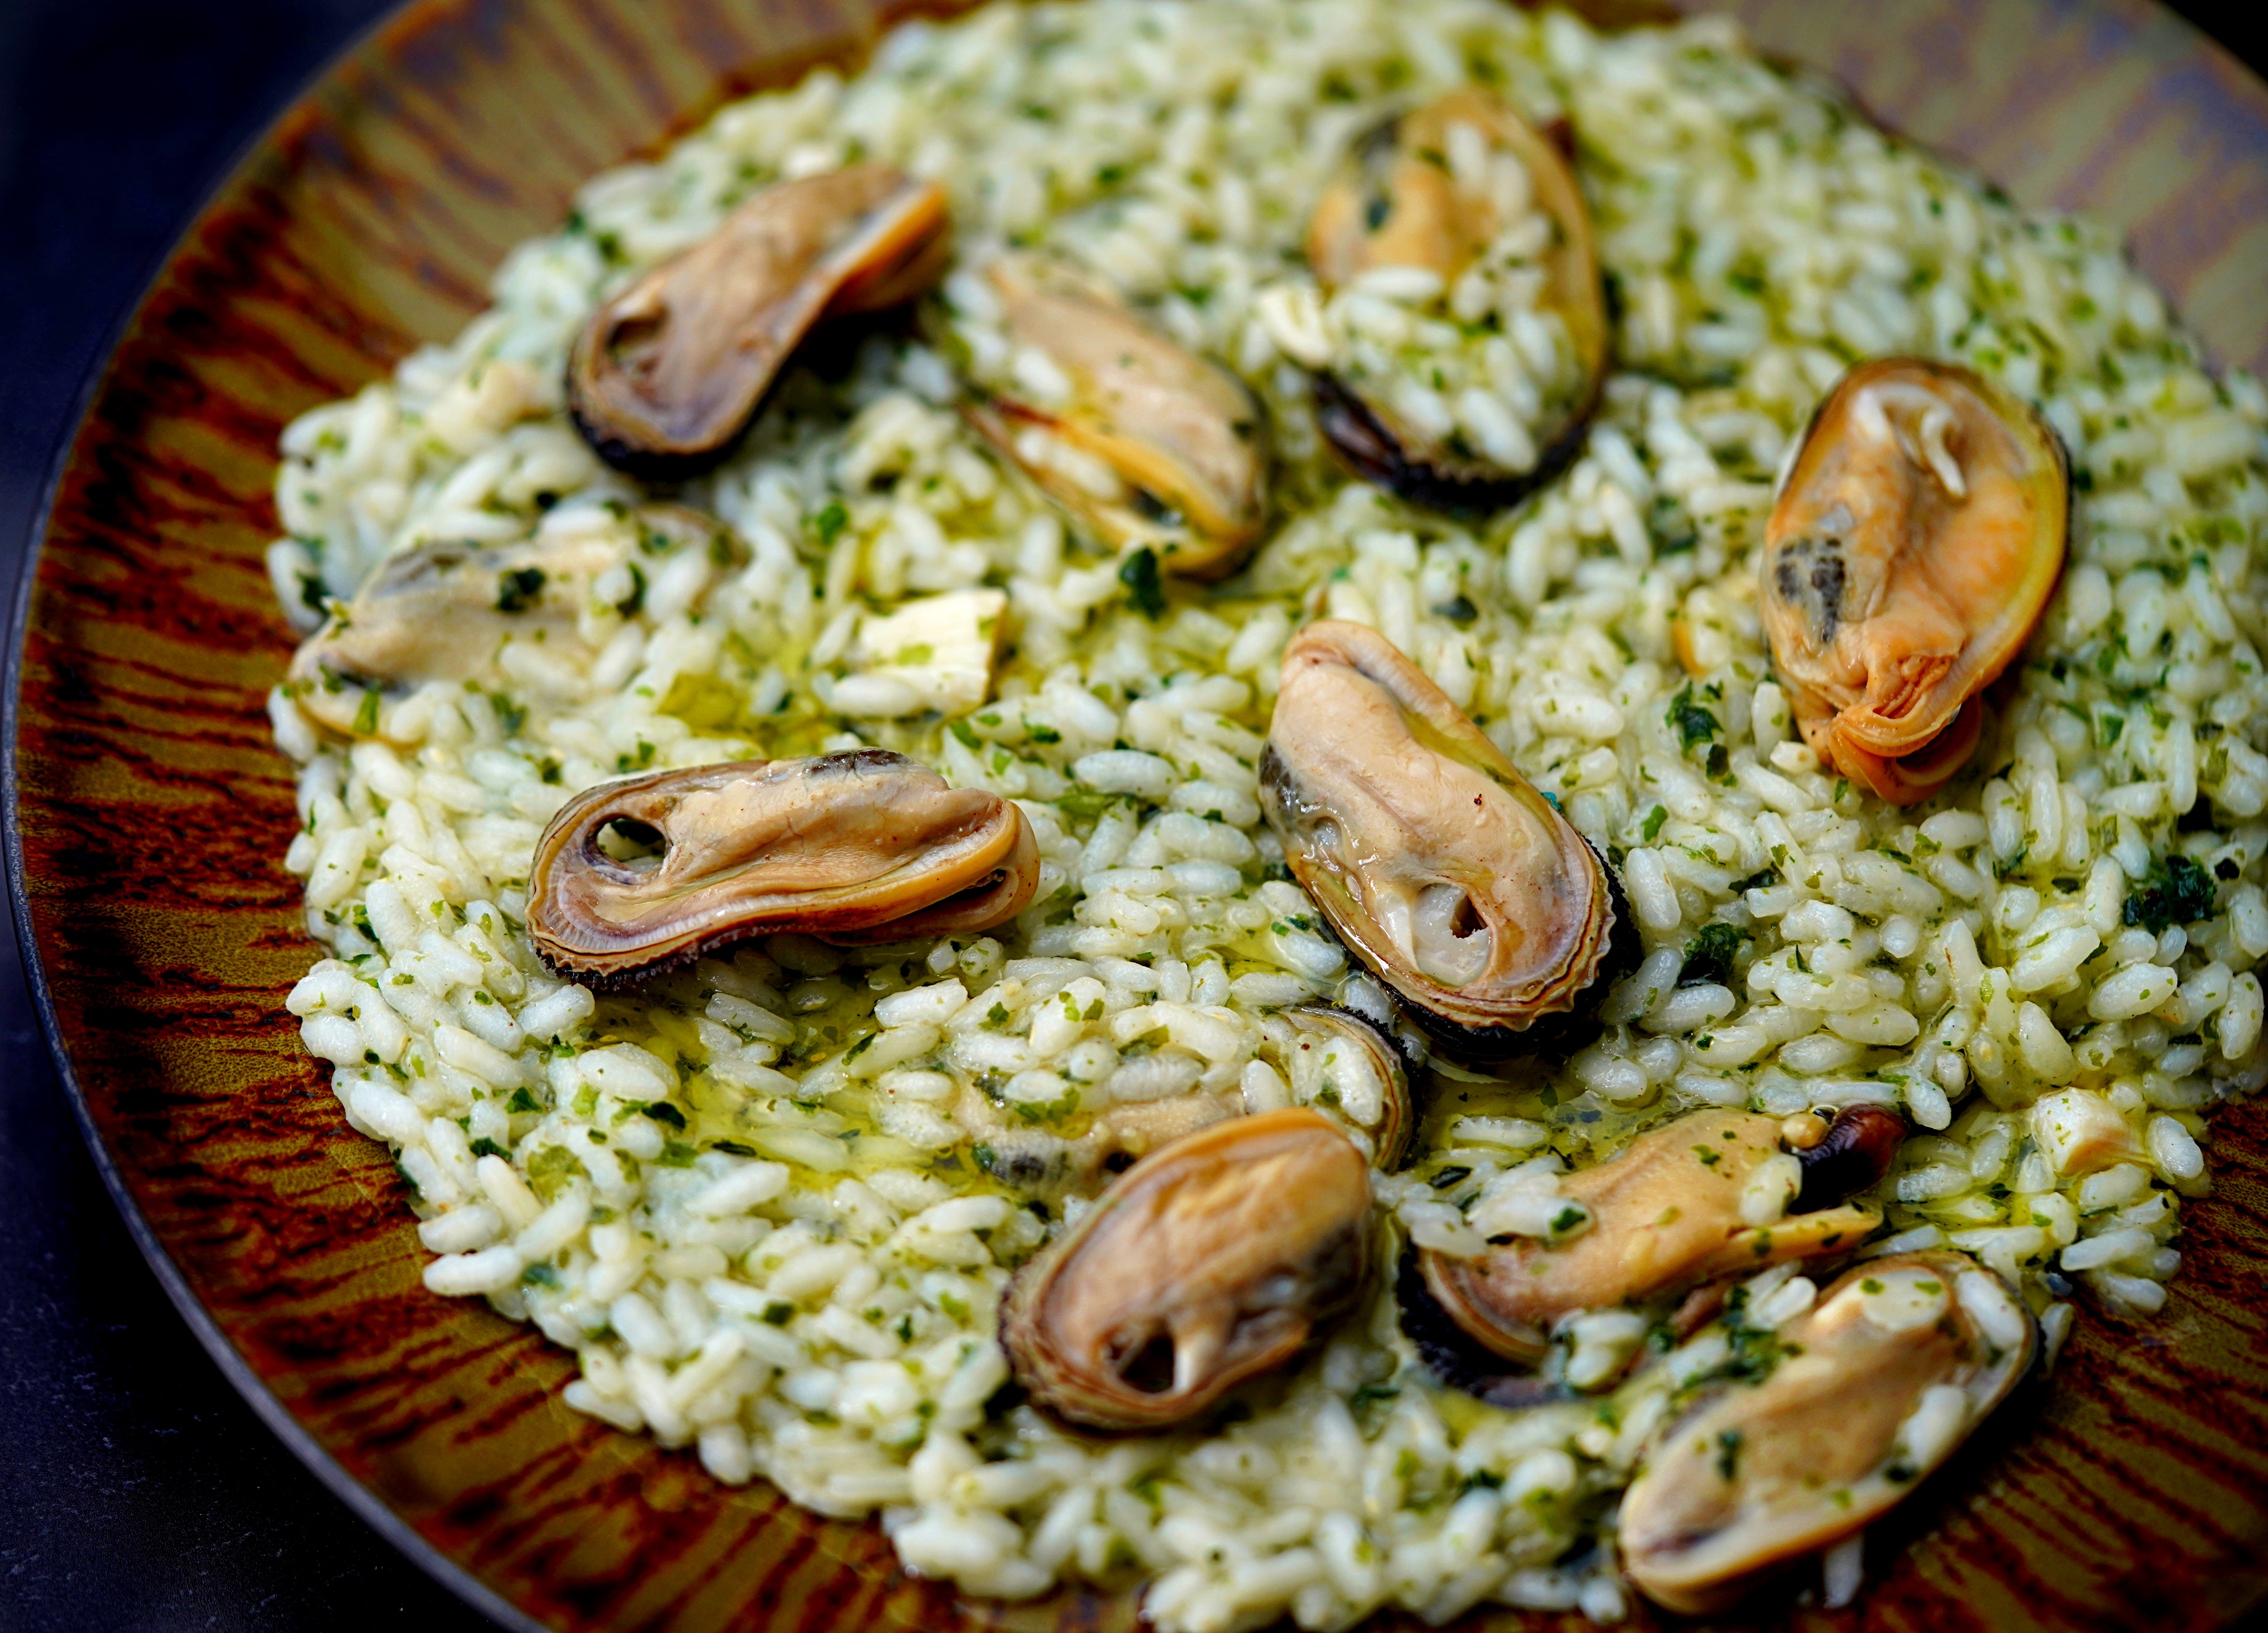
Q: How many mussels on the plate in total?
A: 11